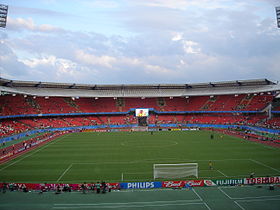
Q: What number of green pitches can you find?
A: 1